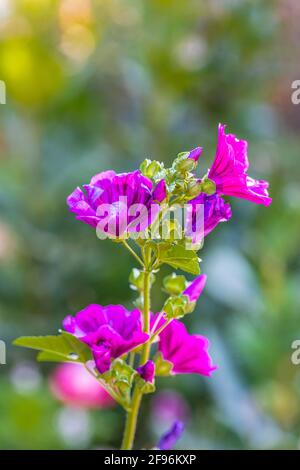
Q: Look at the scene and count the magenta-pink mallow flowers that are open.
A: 5